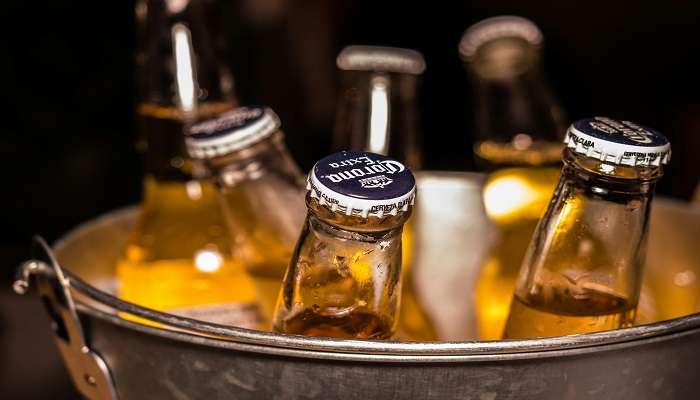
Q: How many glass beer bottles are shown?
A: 6